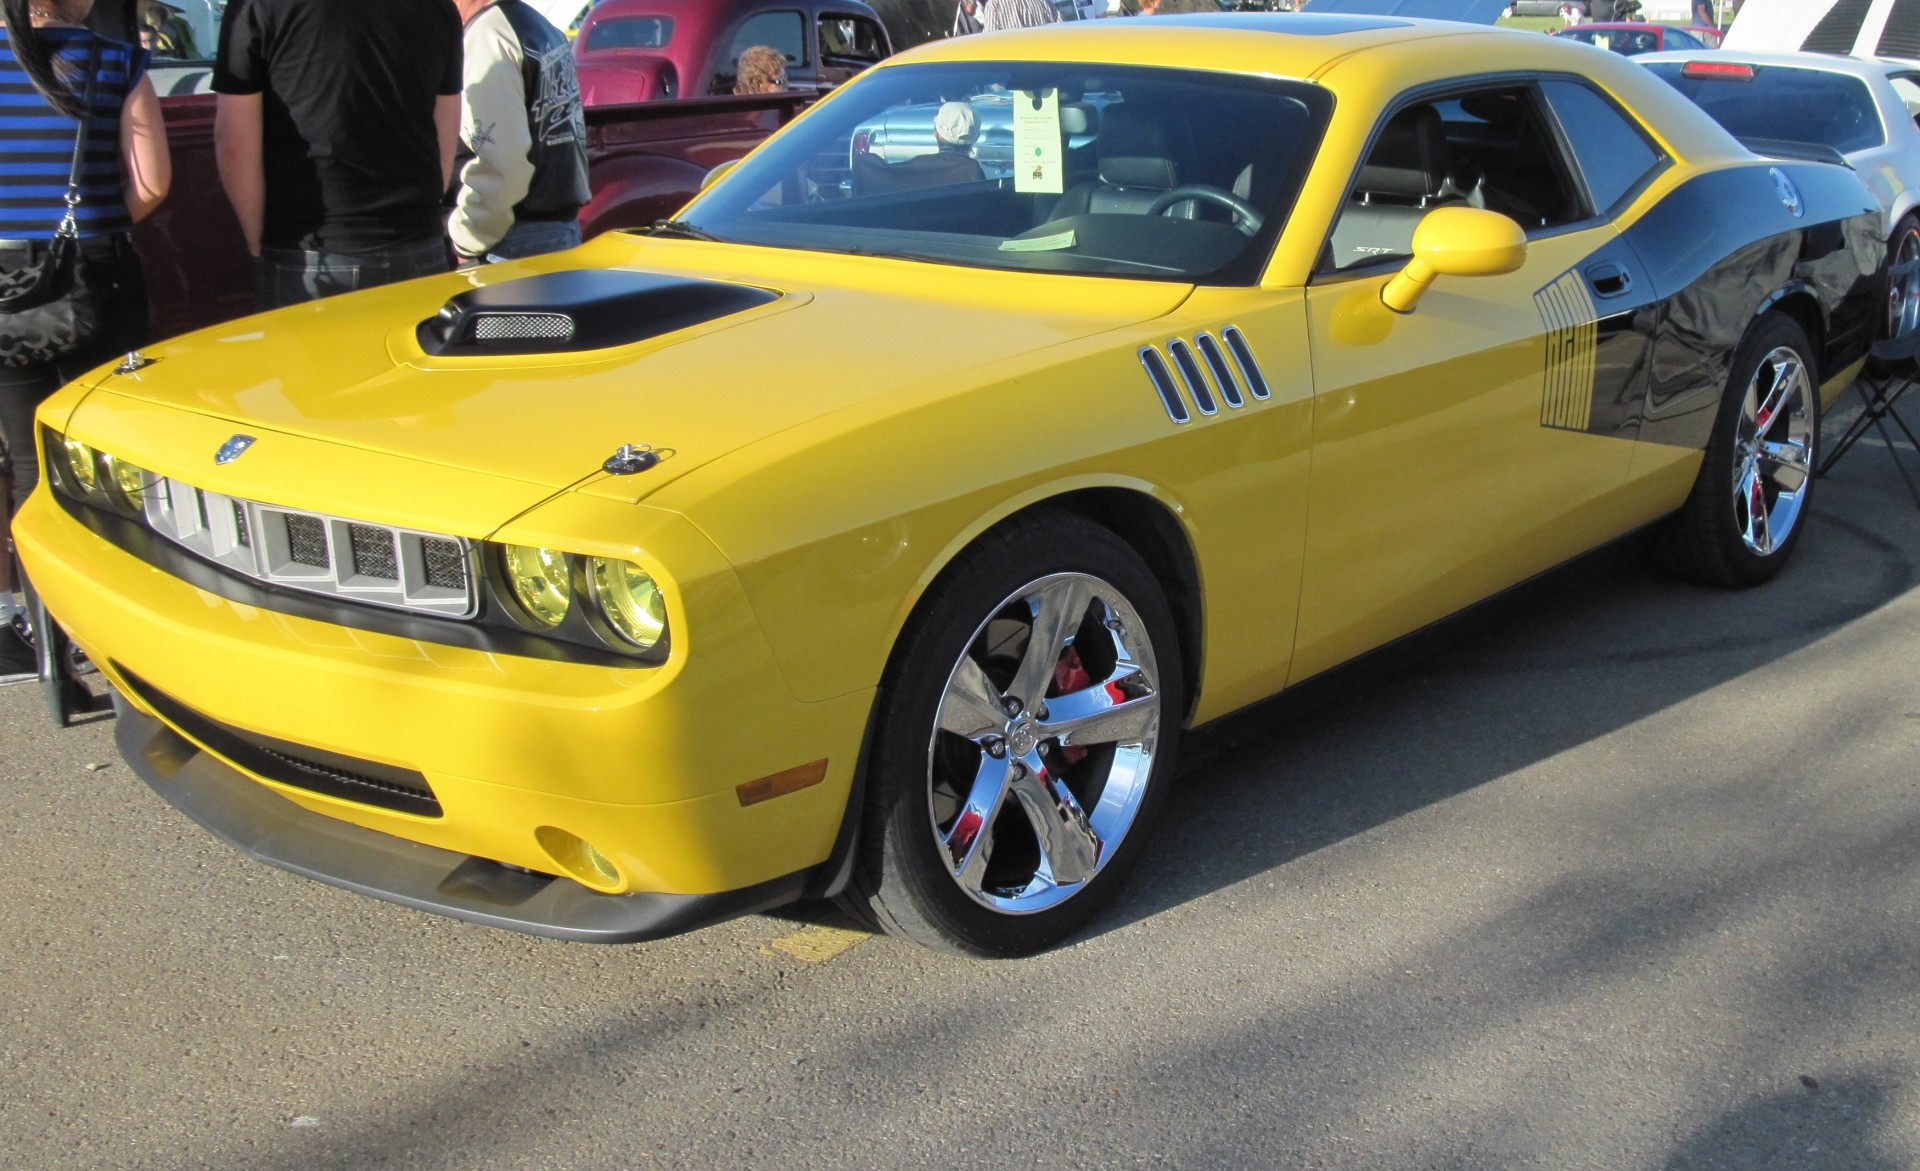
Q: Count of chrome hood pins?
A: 2